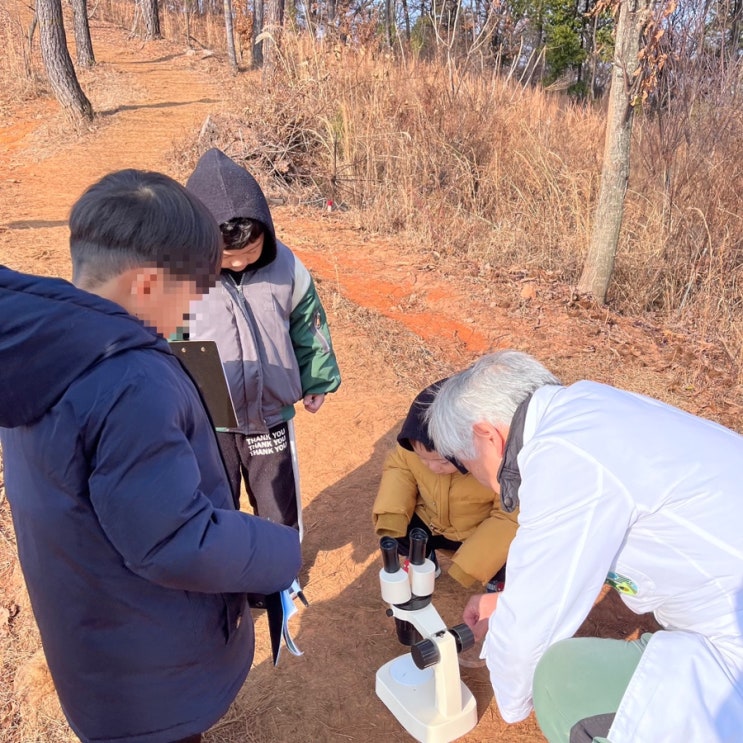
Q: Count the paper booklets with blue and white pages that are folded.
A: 1